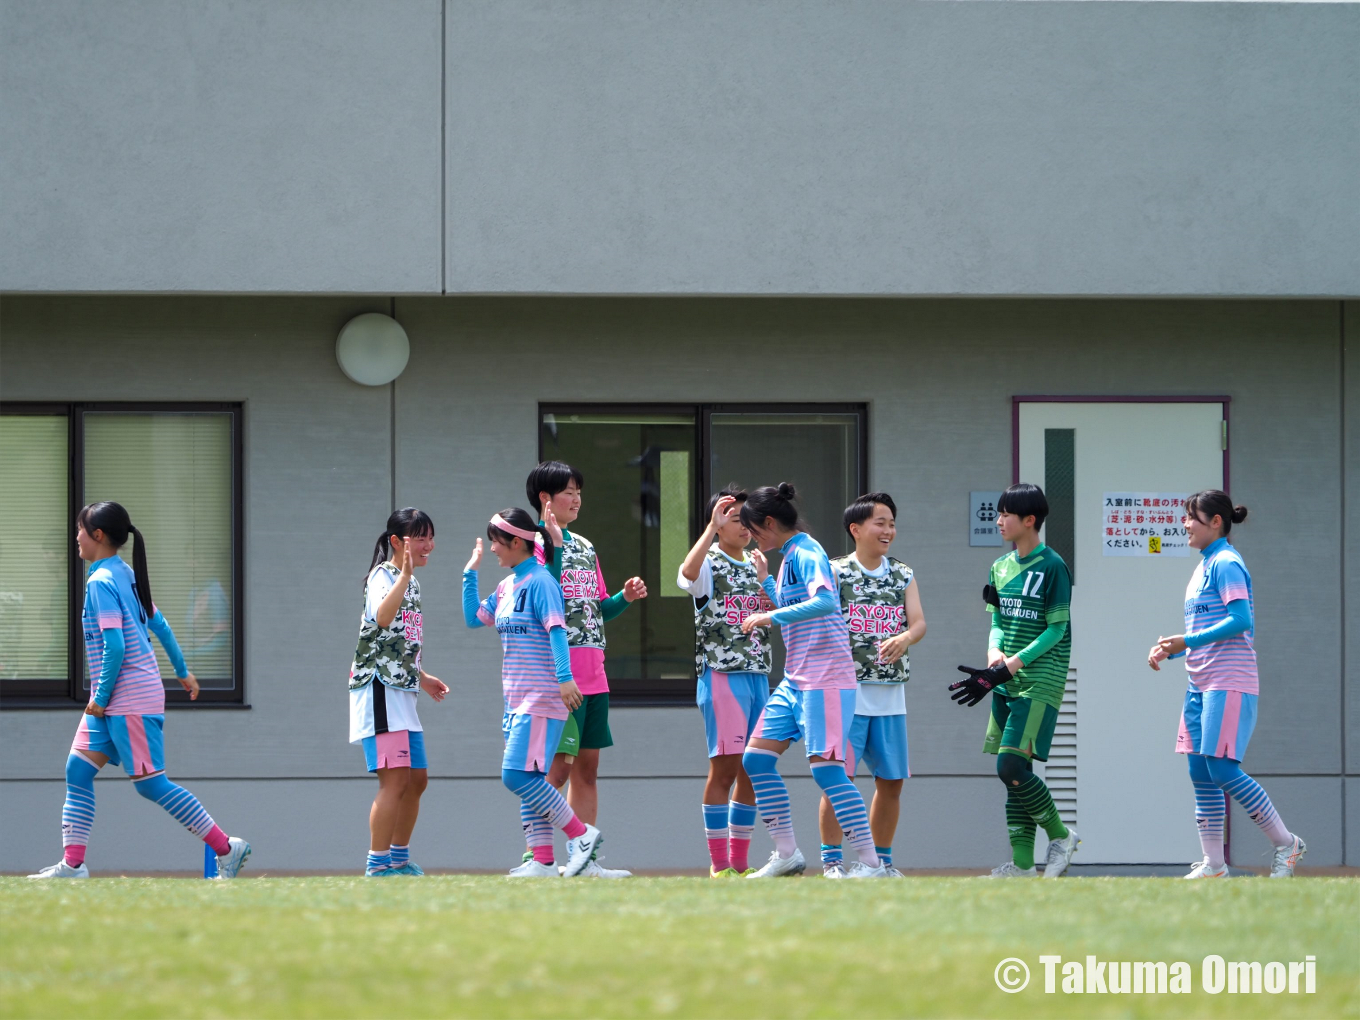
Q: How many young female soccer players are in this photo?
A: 9